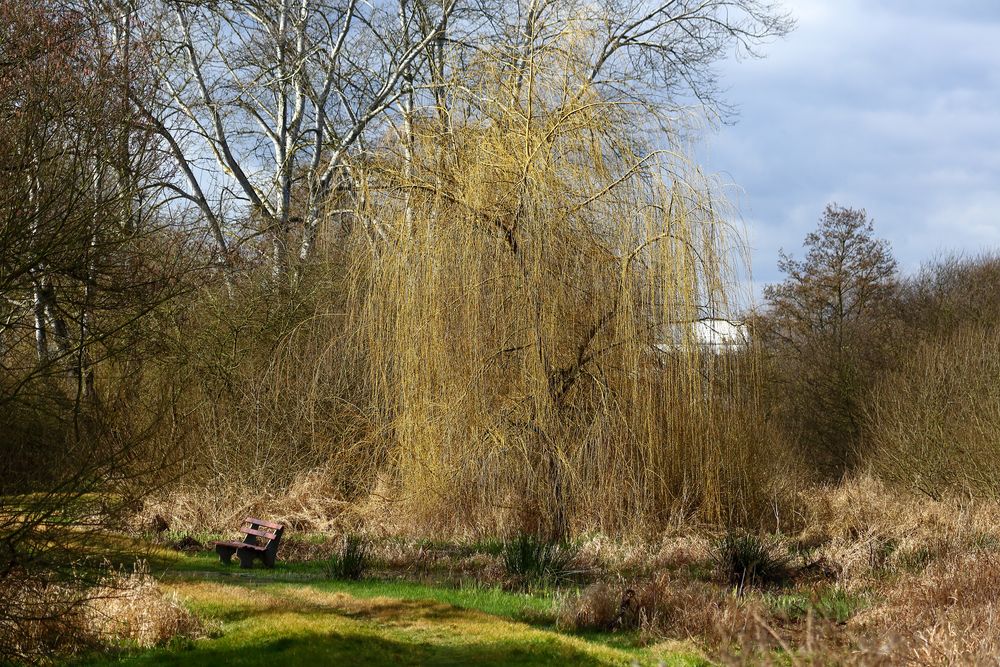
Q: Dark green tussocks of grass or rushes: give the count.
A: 3